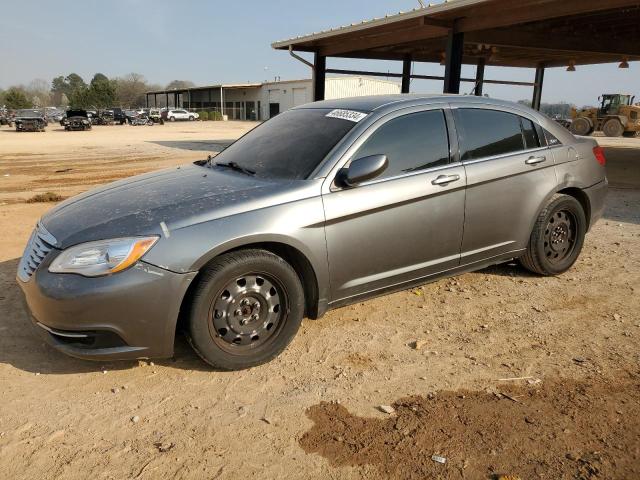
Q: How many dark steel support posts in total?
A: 5